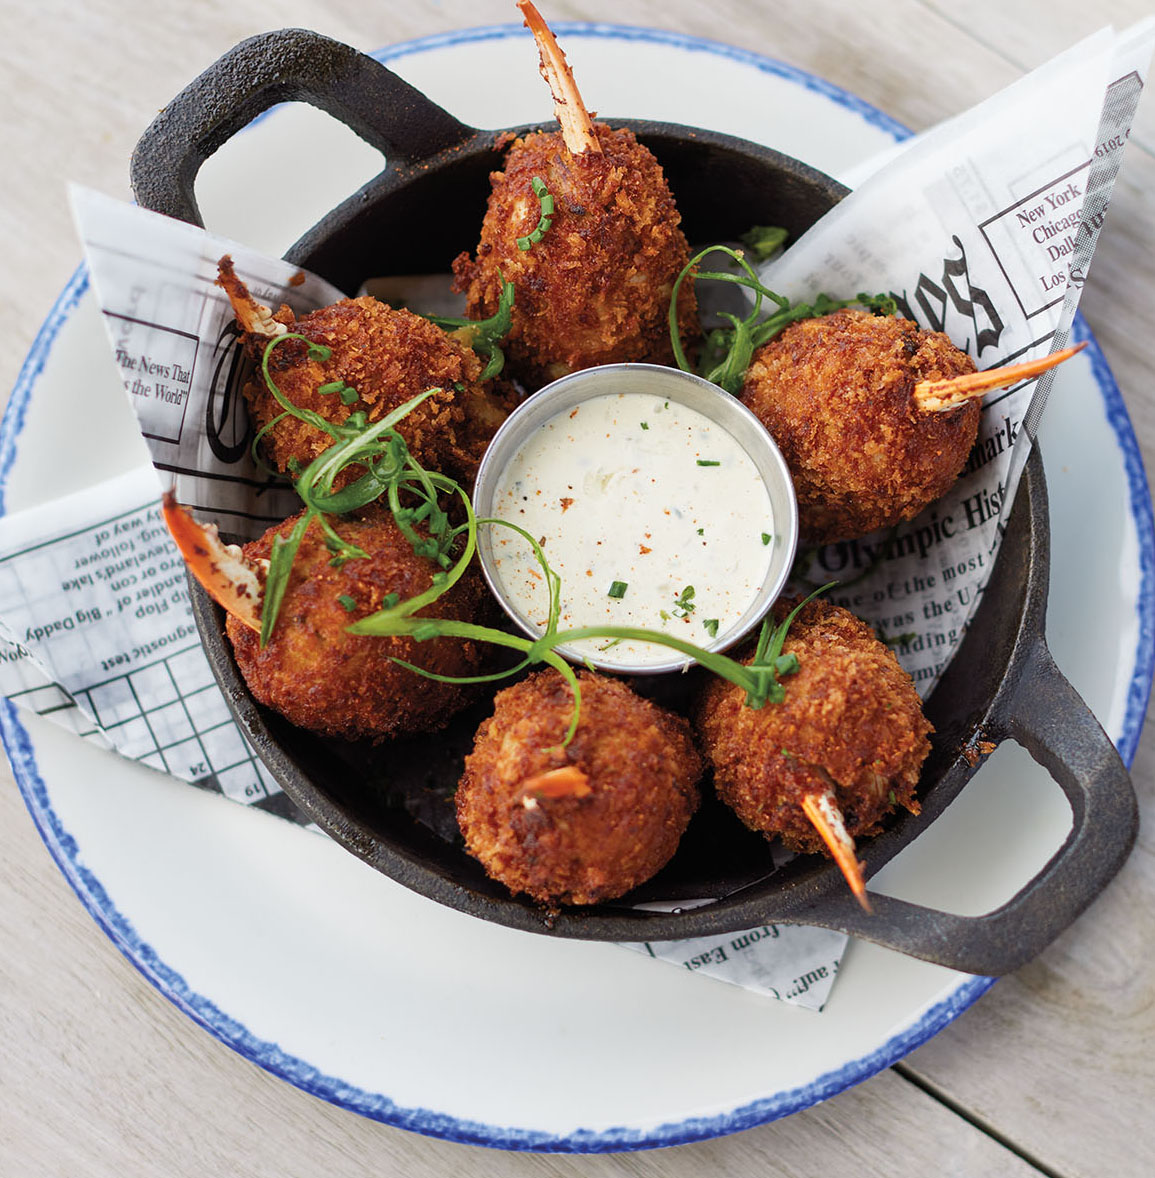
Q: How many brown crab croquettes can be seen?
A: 6